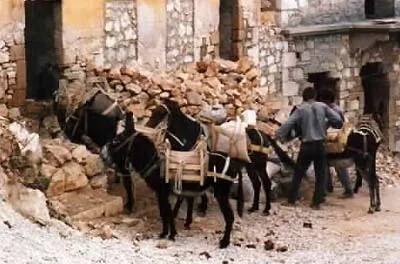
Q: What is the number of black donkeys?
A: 4